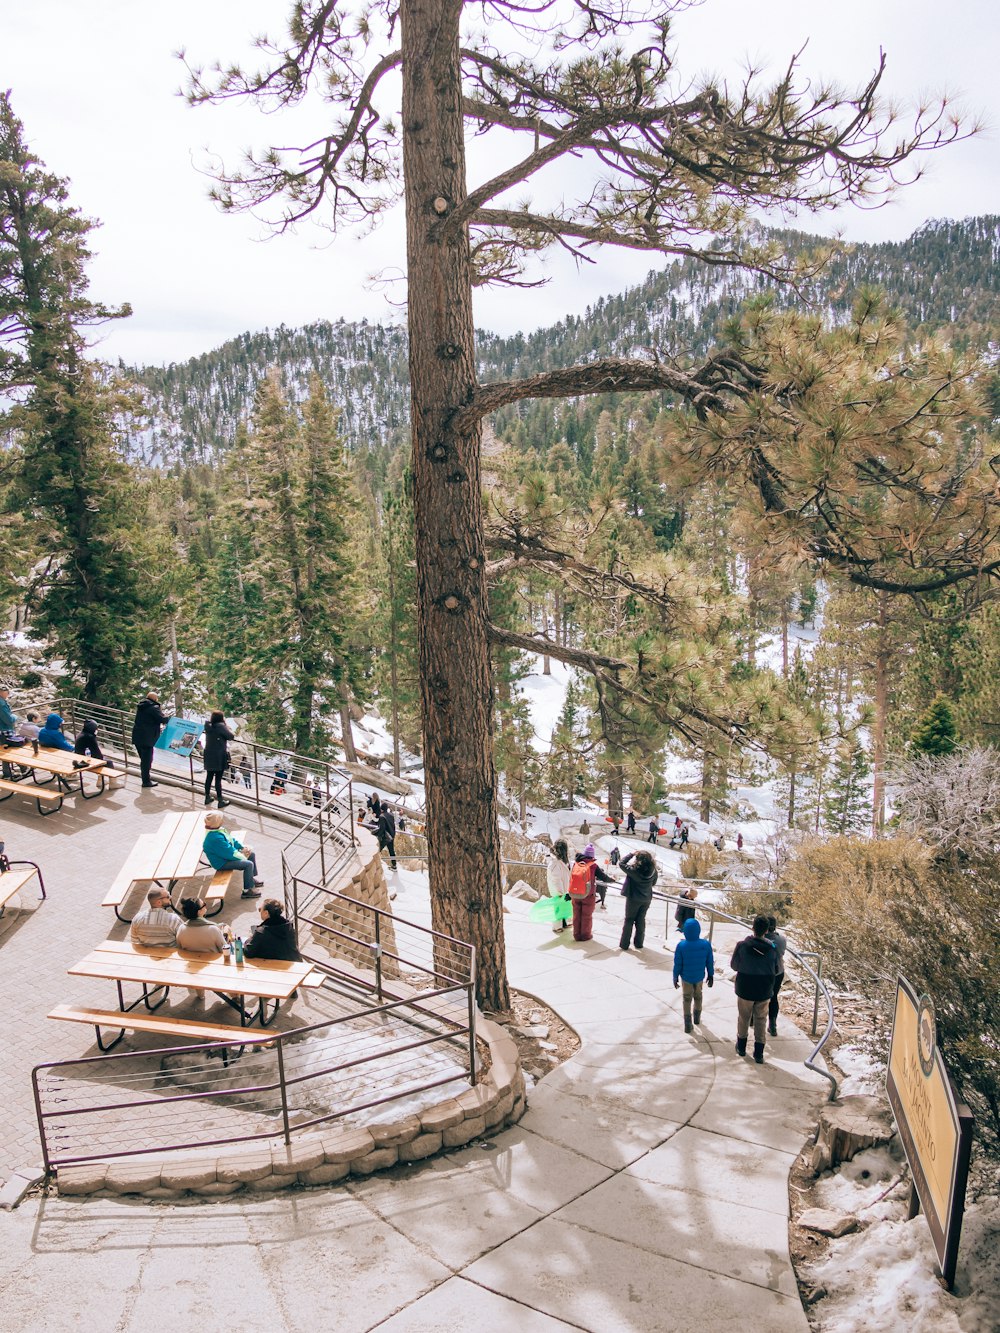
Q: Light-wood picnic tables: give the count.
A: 4